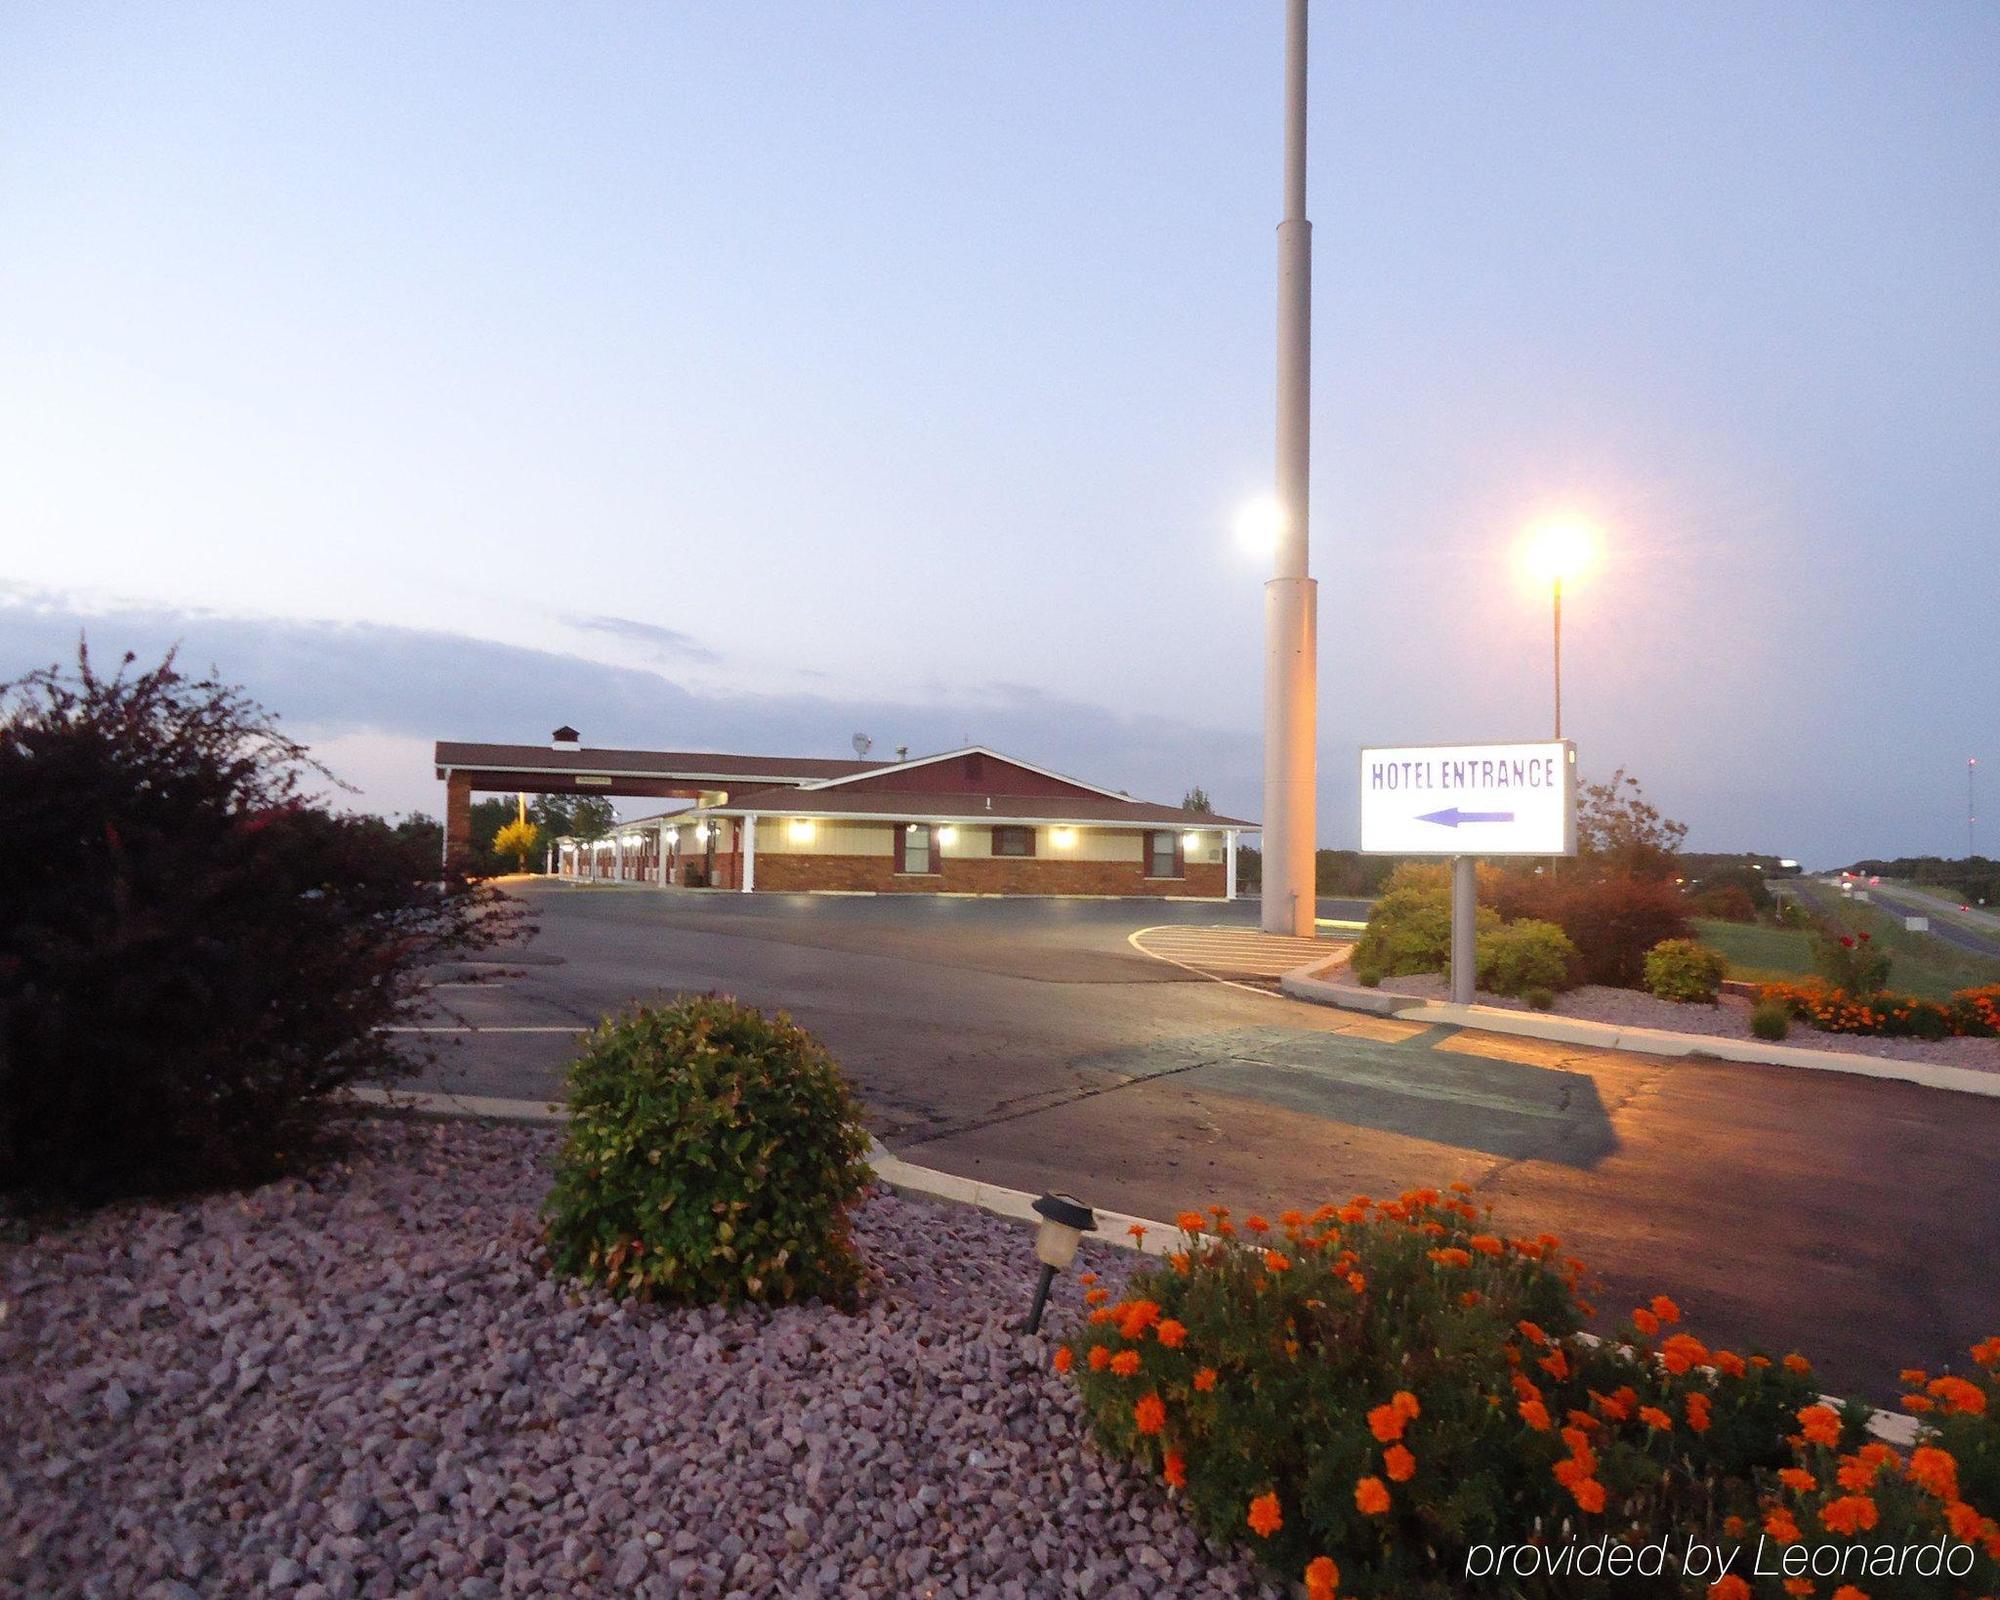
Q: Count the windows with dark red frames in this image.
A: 3